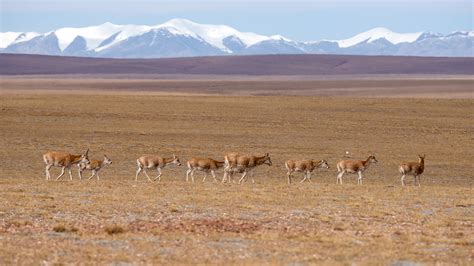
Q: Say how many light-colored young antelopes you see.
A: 1